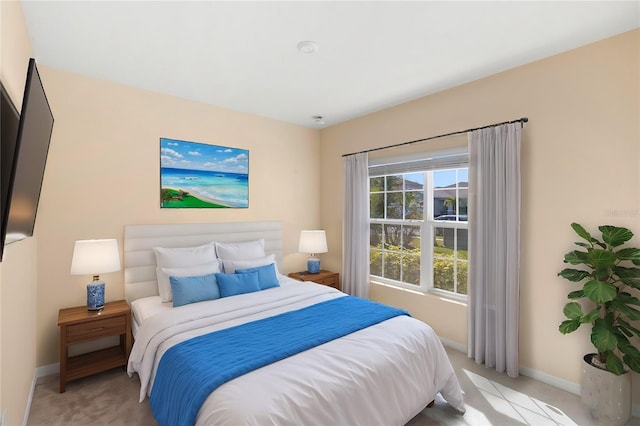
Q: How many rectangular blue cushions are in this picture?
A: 3